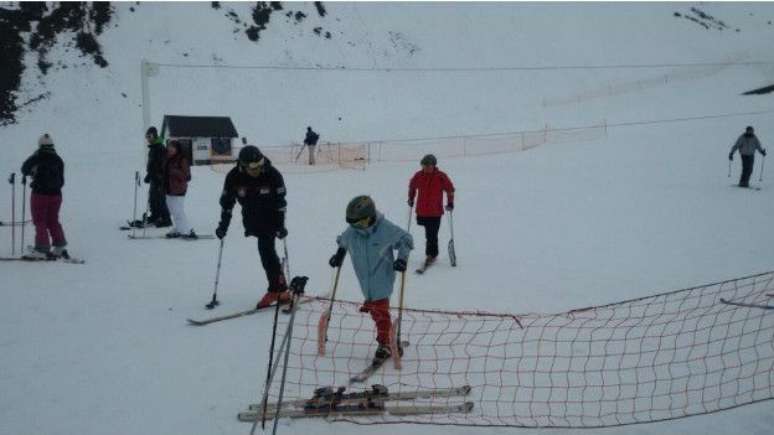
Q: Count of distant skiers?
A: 2